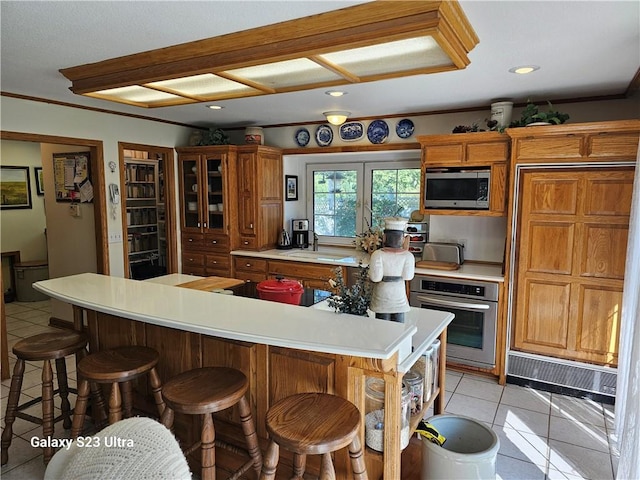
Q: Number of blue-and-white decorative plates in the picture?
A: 5